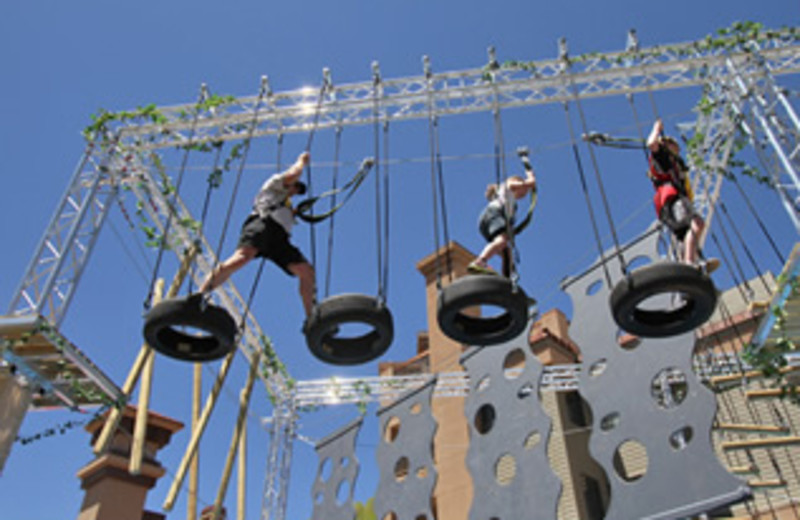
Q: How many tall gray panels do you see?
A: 4